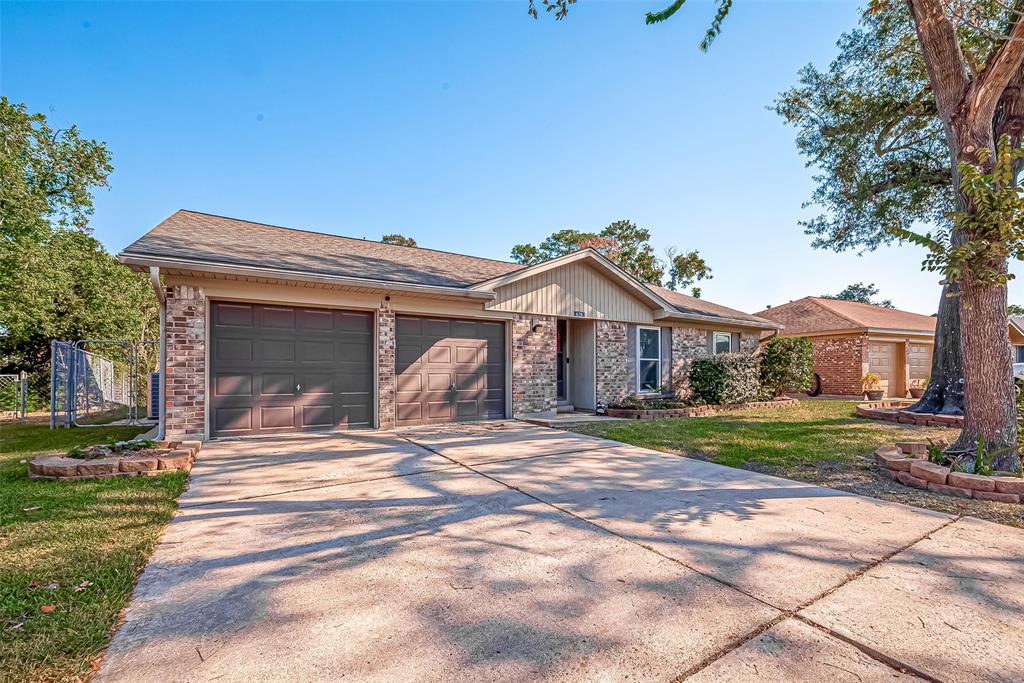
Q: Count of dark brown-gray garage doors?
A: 2